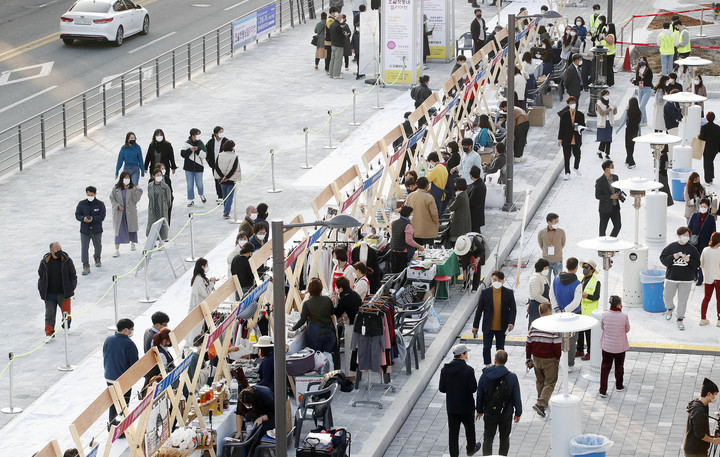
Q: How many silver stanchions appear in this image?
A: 15